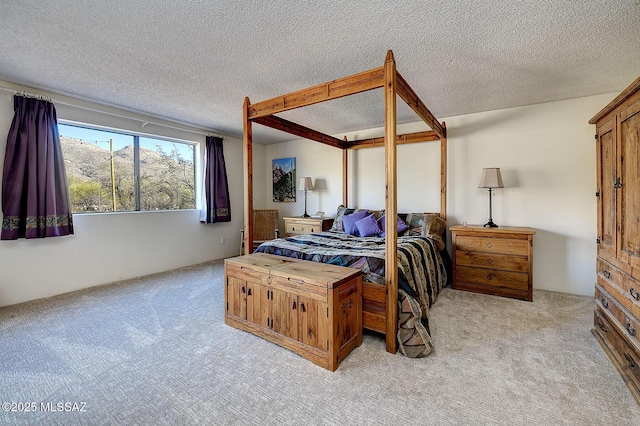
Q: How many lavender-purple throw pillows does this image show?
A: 3